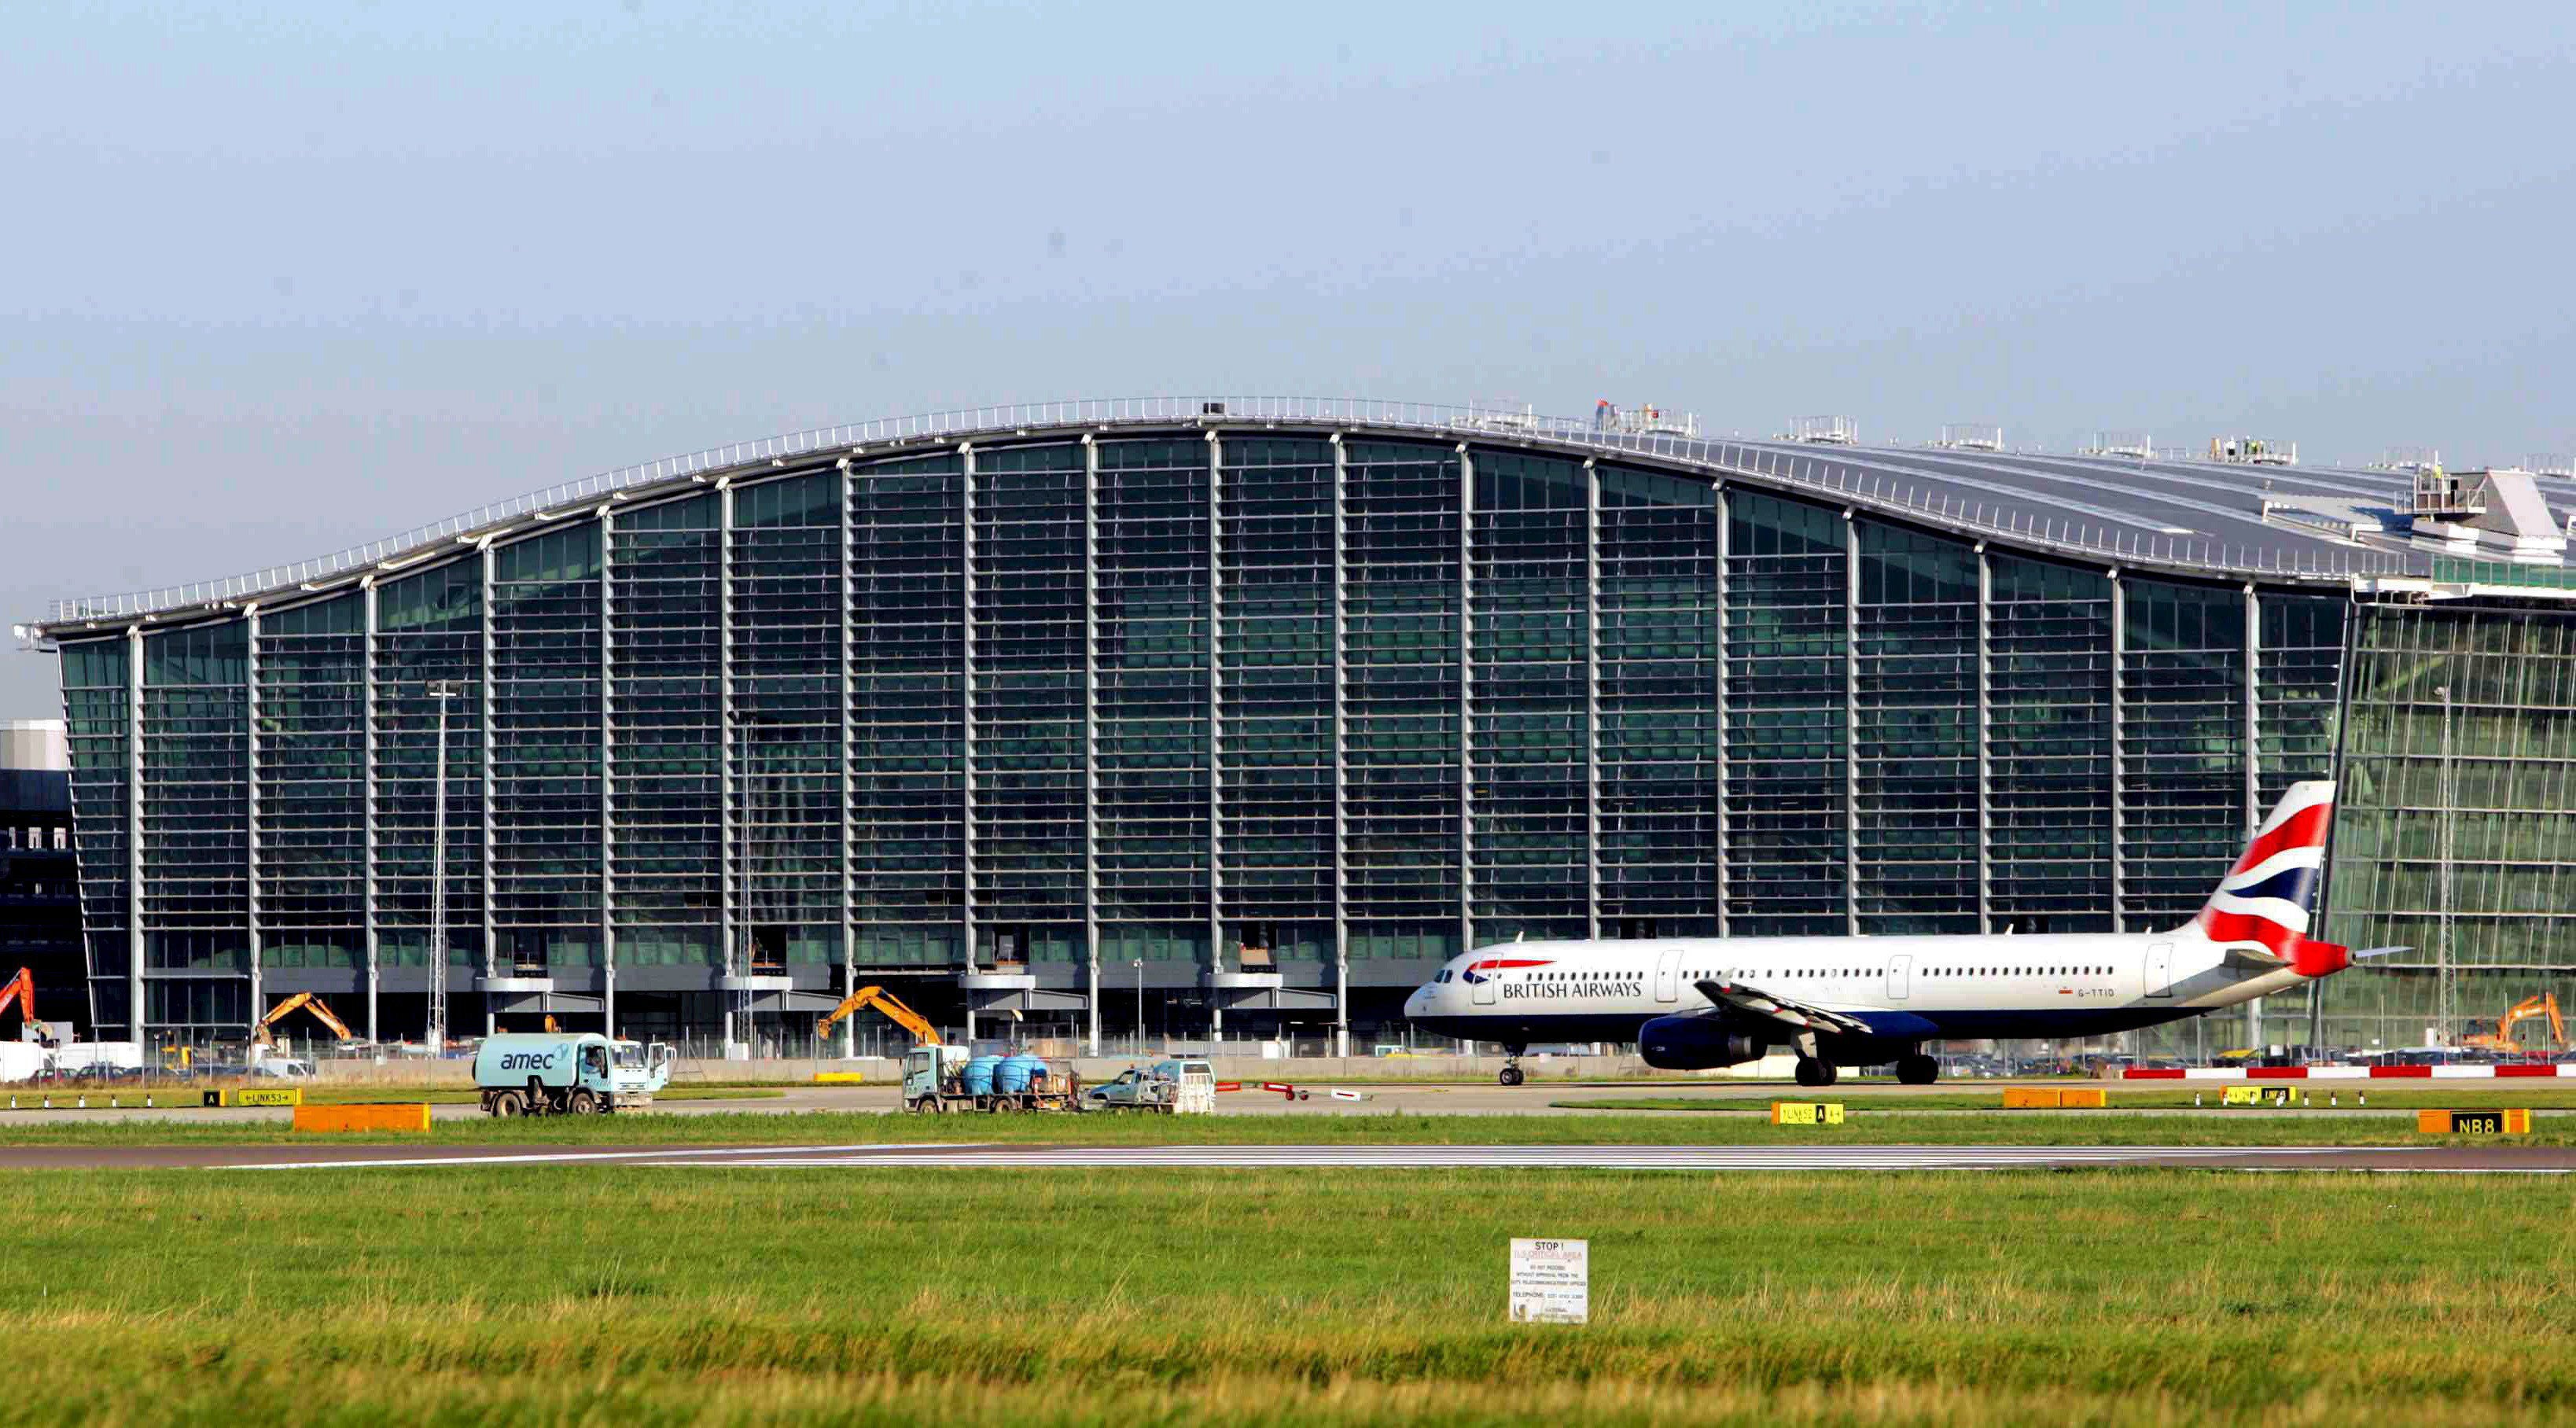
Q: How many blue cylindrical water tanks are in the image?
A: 2